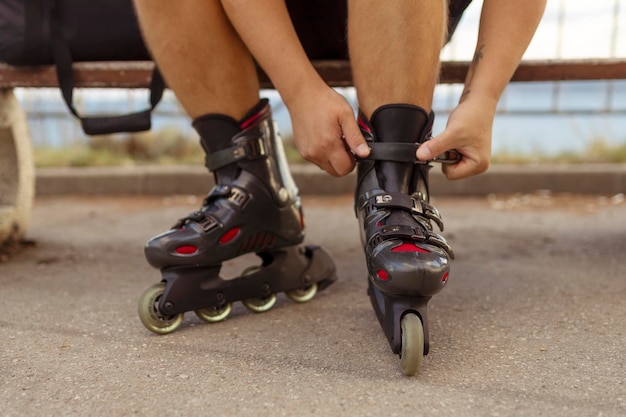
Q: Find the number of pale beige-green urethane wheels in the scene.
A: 5